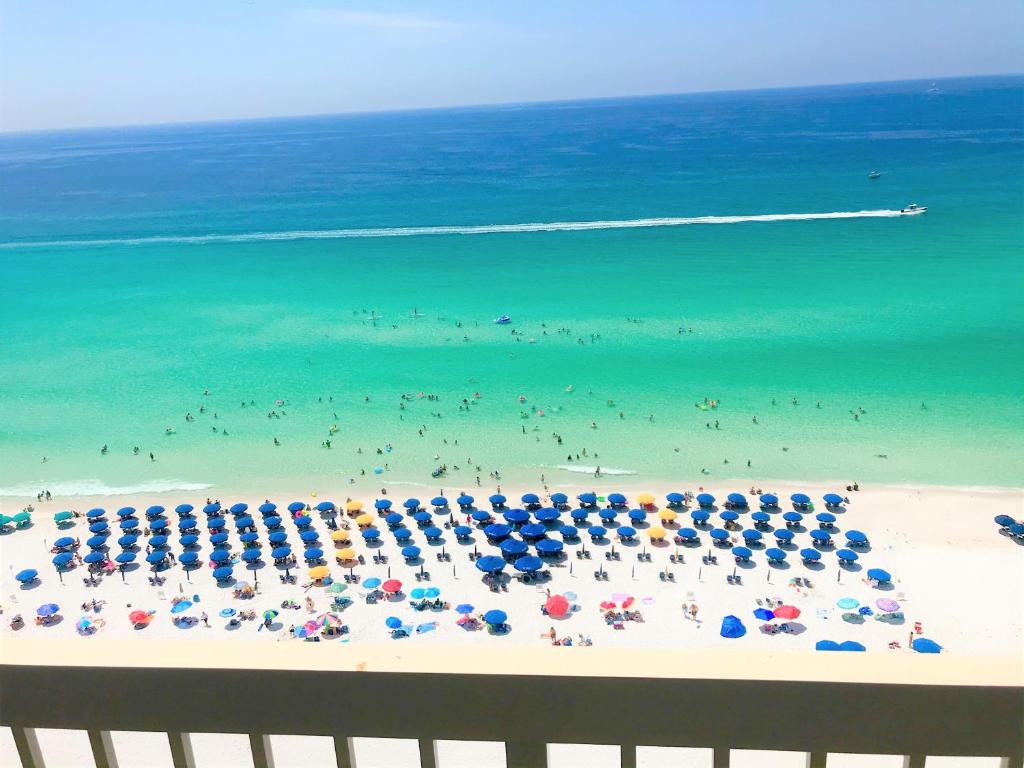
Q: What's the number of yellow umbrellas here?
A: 8